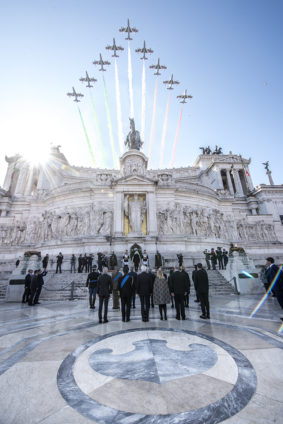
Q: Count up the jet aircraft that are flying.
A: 9